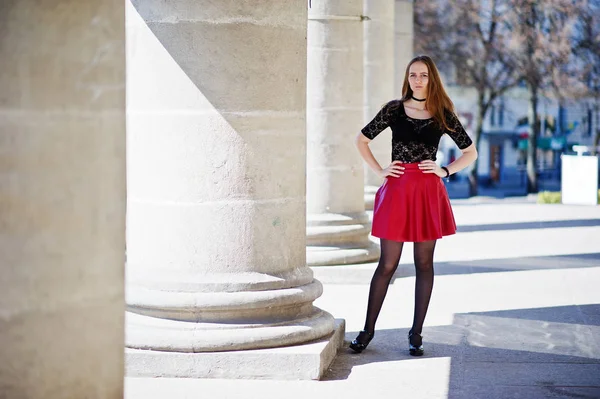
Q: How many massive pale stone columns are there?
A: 5